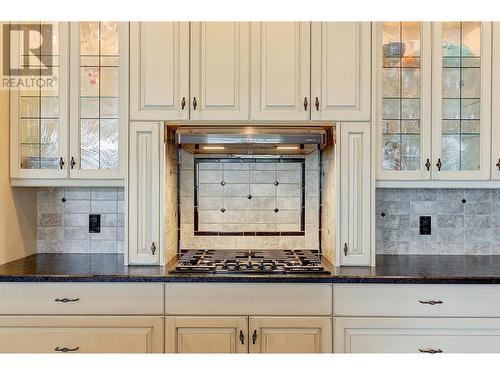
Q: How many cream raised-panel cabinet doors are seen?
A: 8